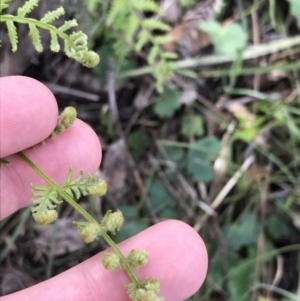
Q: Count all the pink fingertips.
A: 3